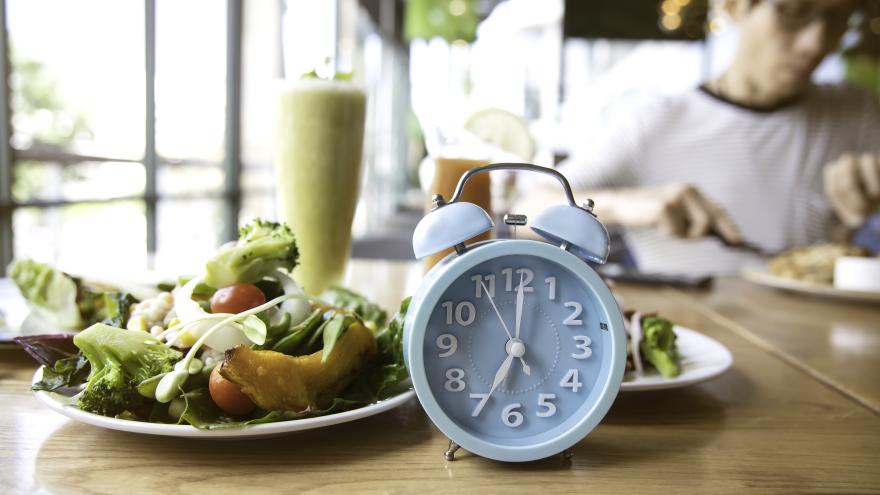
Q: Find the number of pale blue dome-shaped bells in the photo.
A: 2